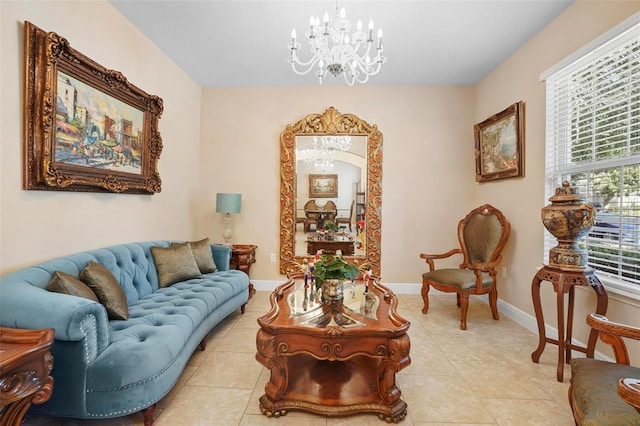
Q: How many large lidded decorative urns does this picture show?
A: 1